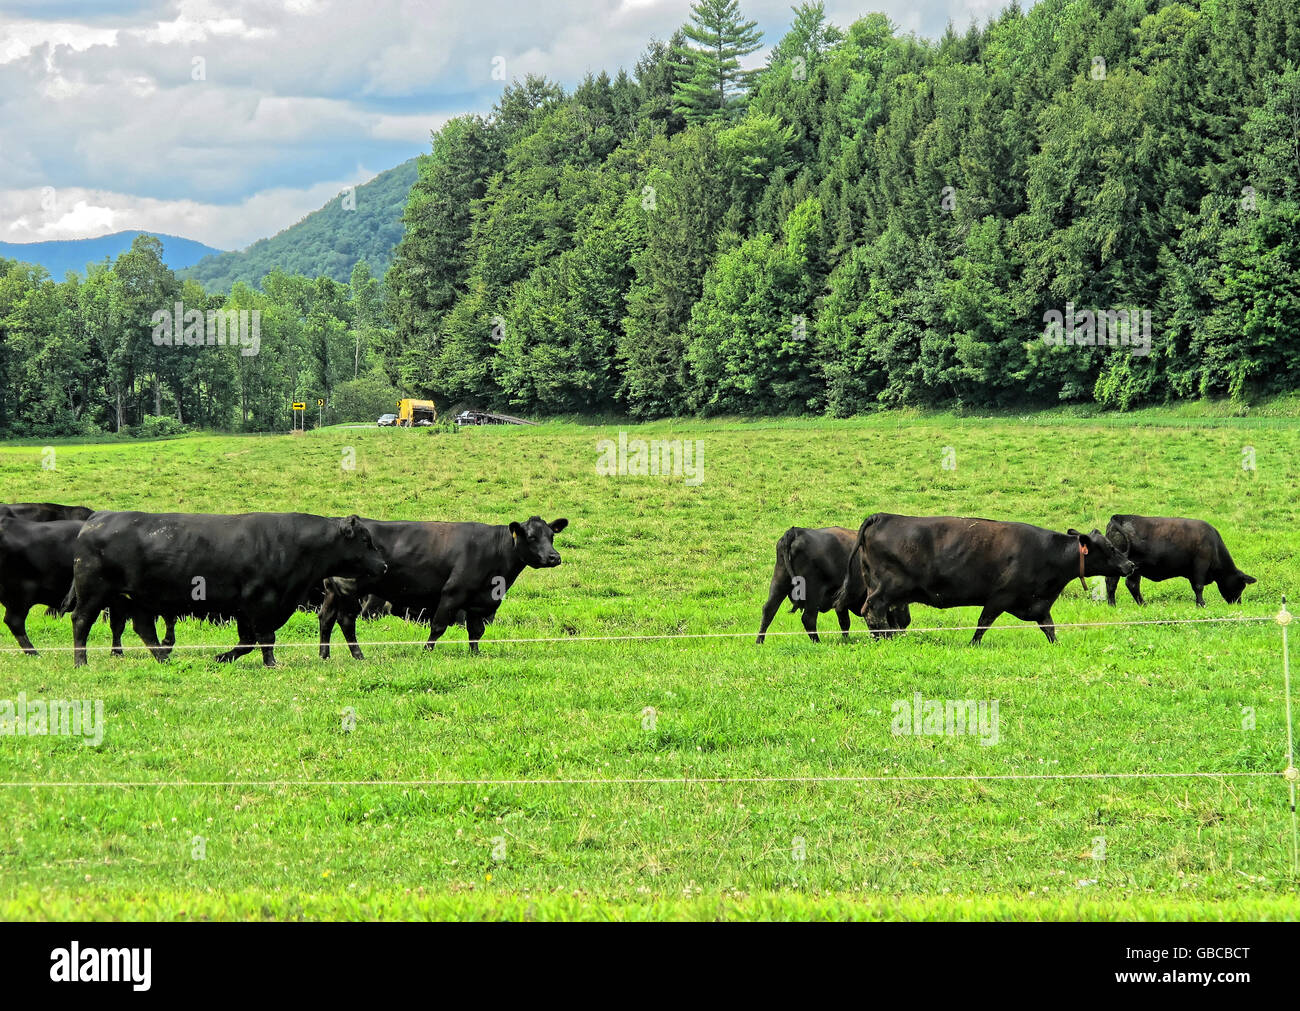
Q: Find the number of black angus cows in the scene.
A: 7